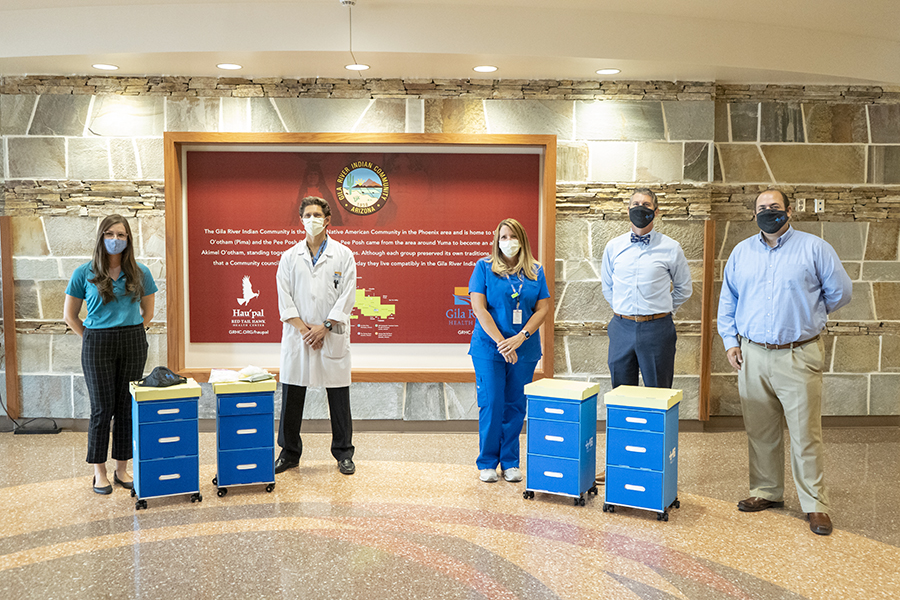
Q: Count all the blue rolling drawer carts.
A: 4